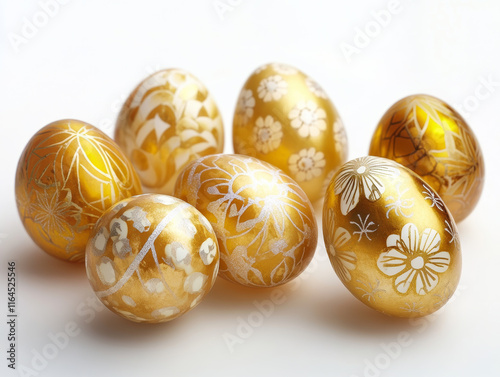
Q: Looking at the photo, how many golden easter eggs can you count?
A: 7